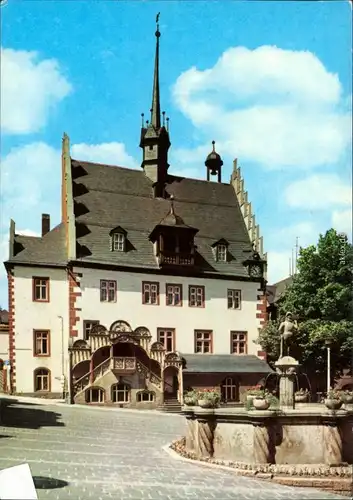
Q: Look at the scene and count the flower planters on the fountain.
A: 7